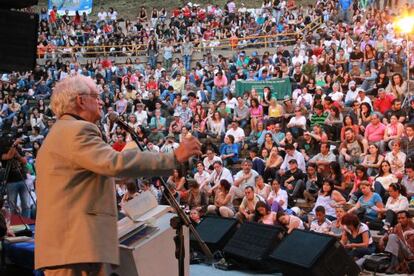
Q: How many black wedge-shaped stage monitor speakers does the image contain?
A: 3